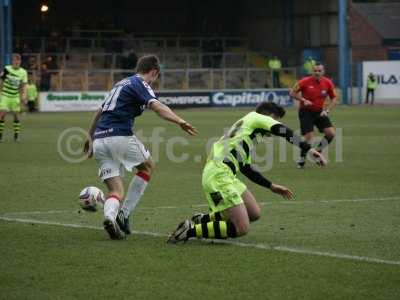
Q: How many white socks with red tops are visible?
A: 2